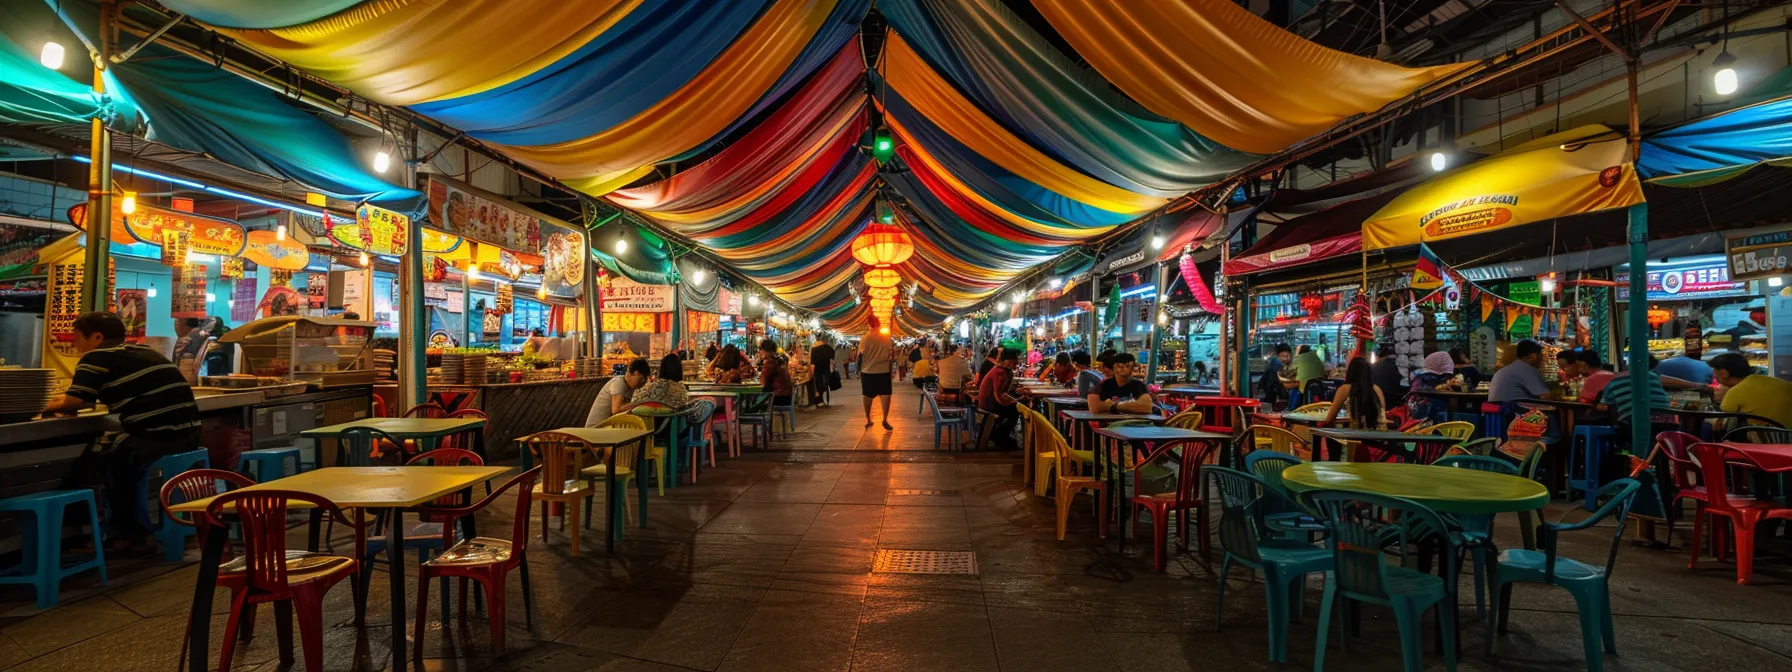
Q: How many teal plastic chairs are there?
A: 5